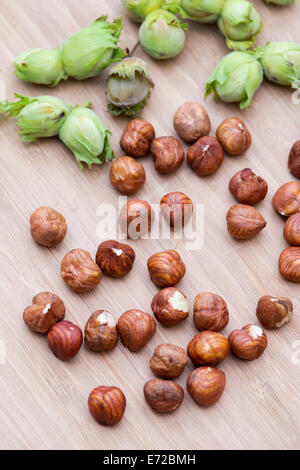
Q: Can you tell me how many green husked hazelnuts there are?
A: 12